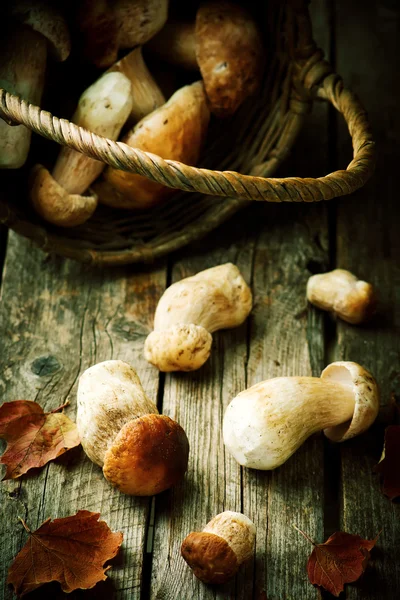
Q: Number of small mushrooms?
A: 2